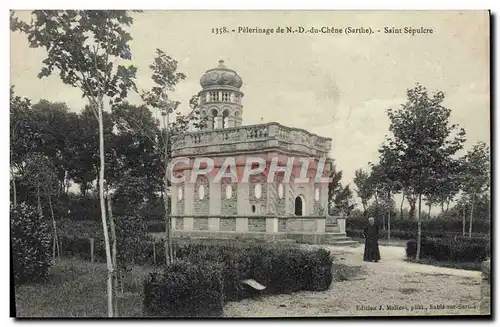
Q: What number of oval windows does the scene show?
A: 6